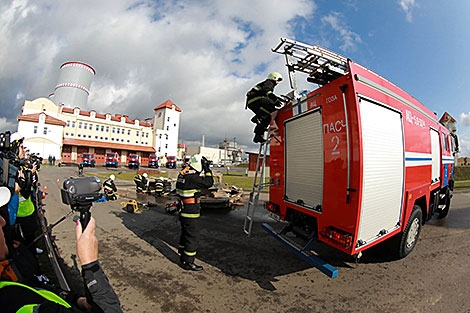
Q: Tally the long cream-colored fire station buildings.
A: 1